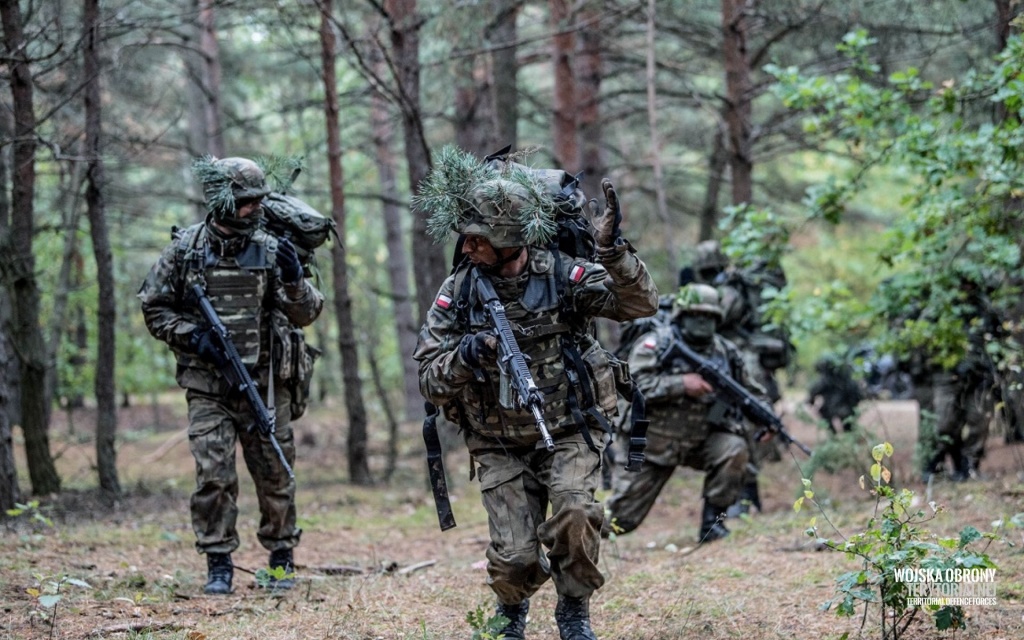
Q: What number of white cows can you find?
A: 0